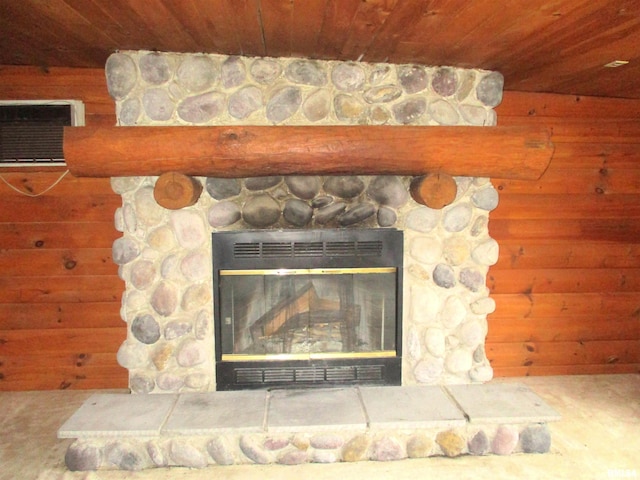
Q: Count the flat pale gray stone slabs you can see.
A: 5